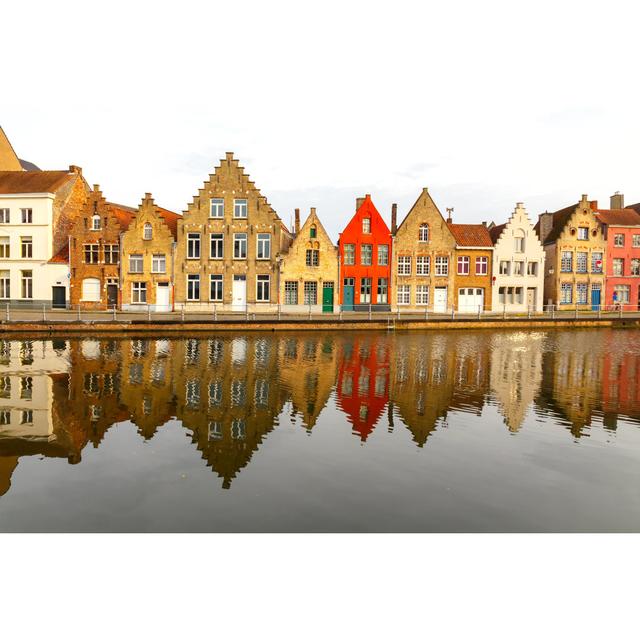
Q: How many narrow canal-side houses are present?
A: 11